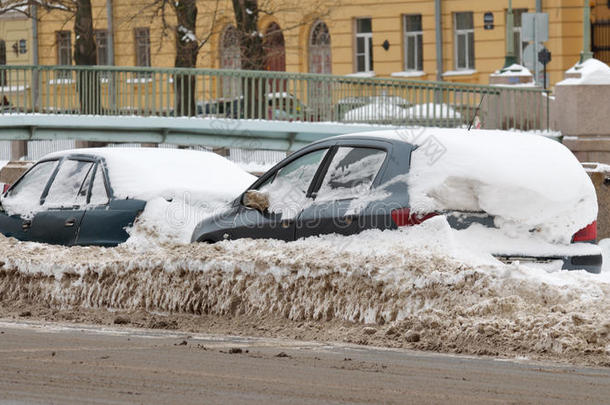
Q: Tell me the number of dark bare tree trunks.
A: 3